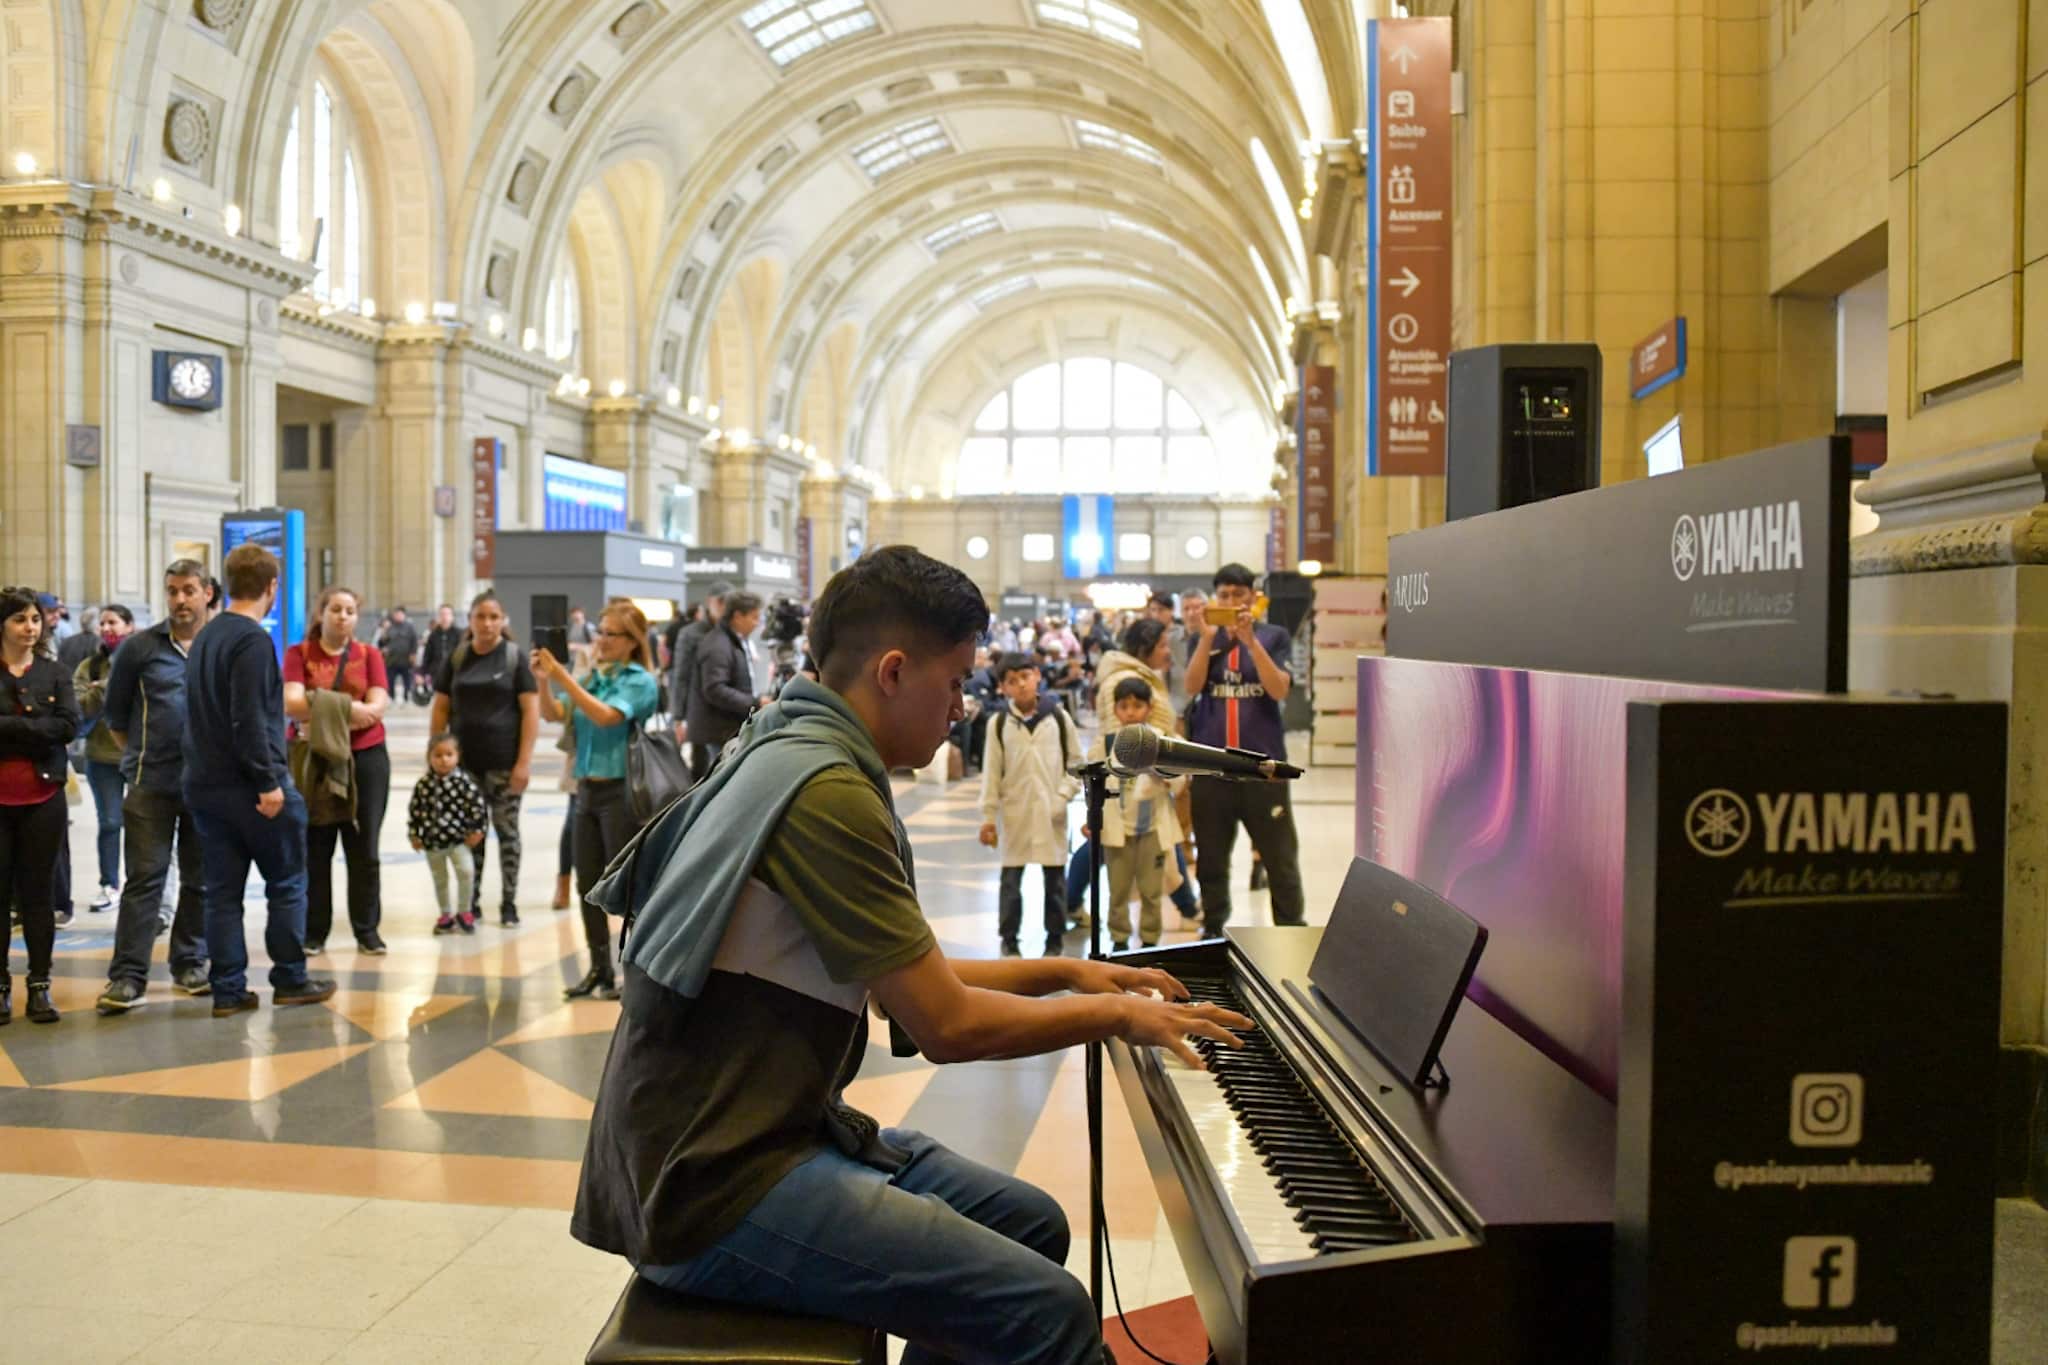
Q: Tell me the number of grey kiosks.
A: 2